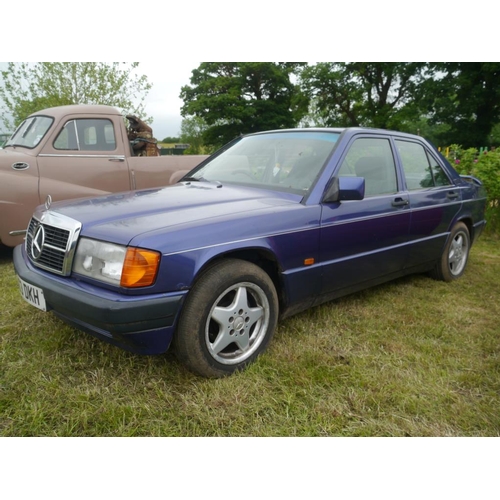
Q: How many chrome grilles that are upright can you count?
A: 1